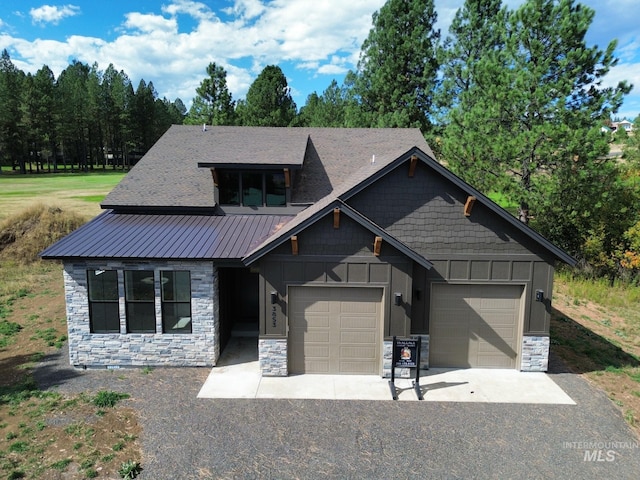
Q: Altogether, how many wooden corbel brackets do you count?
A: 7